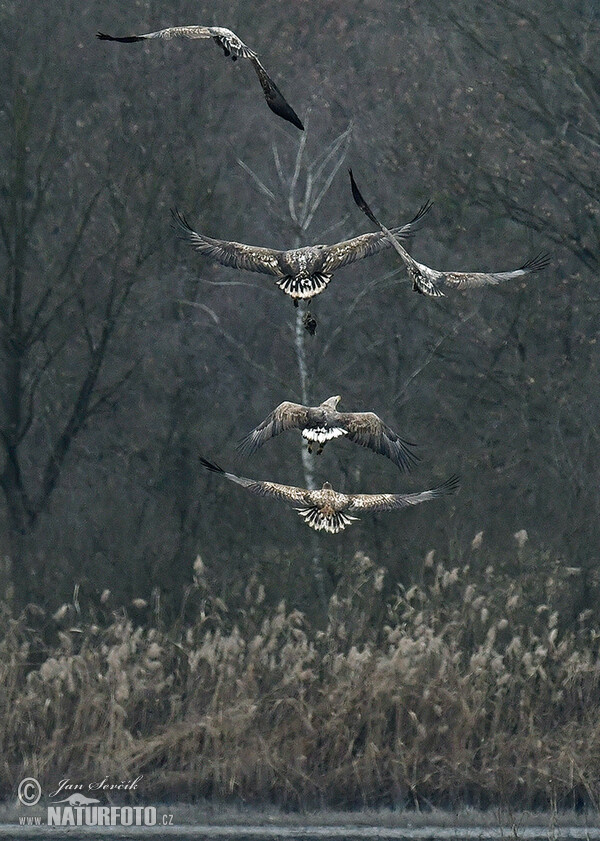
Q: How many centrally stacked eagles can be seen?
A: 3